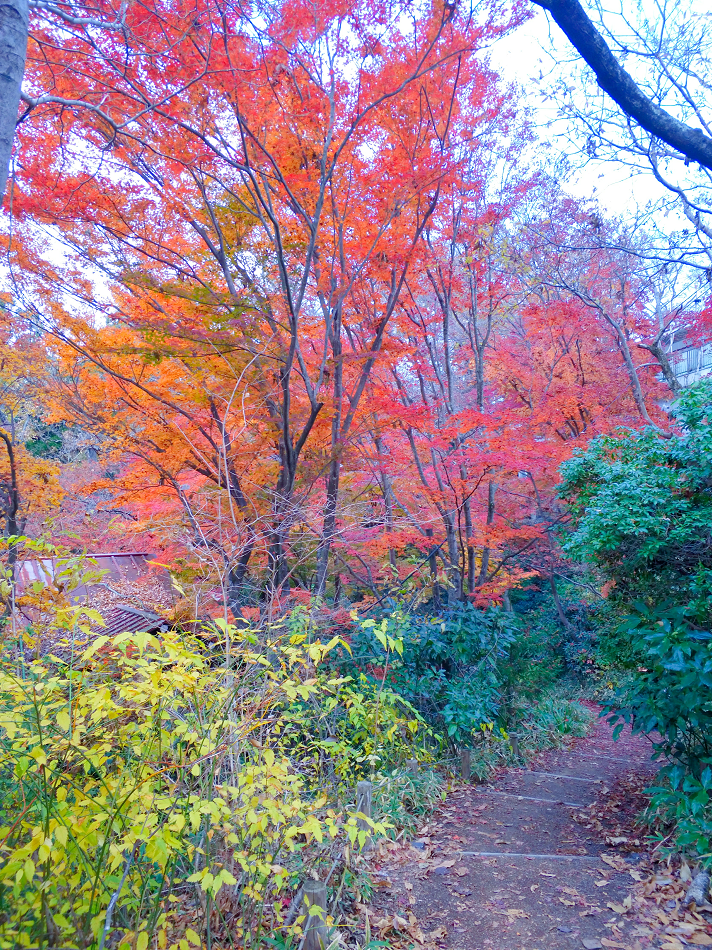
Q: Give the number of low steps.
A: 4